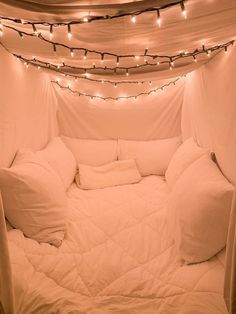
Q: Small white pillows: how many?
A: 1